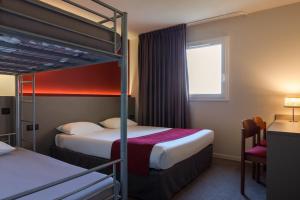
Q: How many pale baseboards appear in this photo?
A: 1